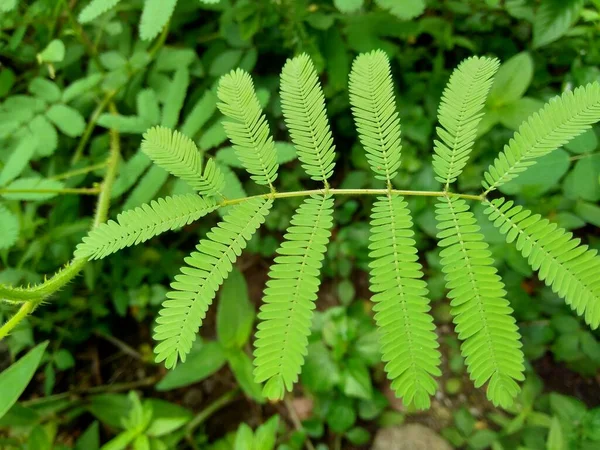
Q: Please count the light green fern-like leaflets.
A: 12